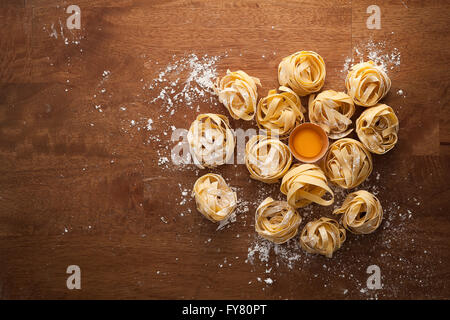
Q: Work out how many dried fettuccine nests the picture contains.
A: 14